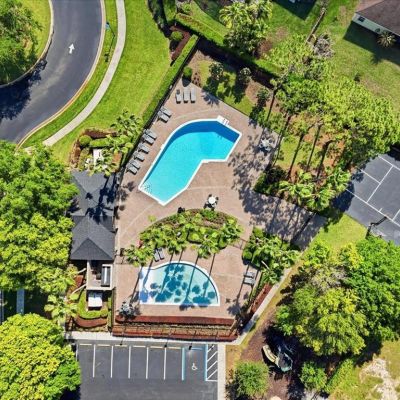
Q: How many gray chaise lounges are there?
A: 15